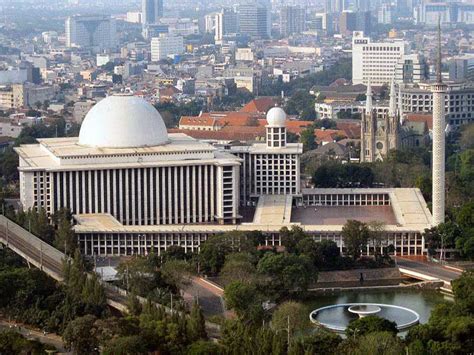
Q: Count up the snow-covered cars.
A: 0